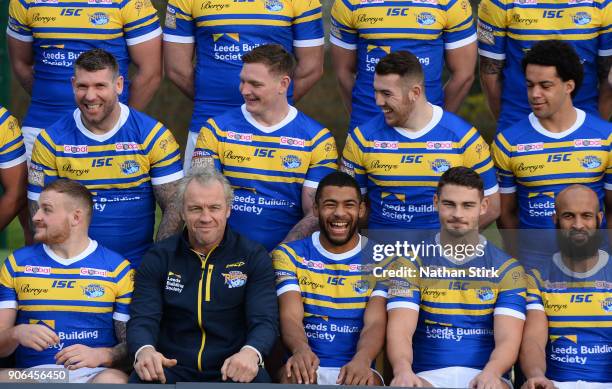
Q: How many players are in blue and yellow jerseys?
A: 13